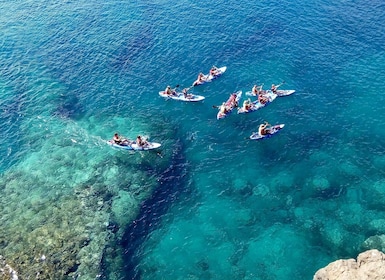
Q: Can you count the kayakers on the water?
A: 13